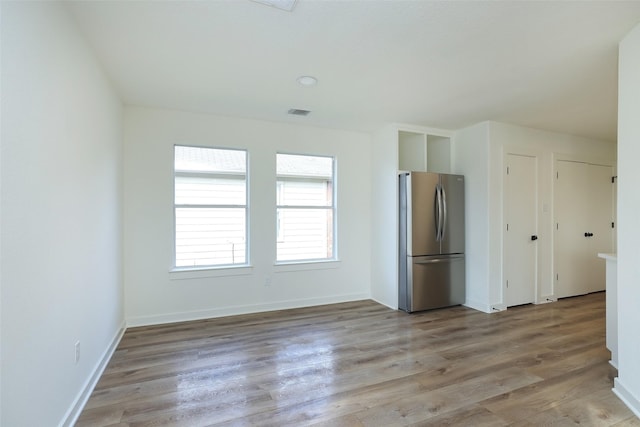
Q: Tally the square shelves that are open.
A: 2